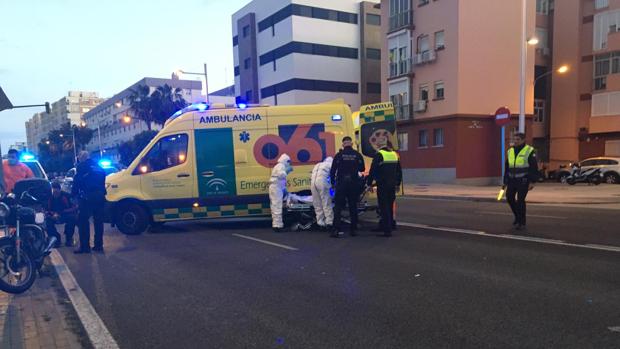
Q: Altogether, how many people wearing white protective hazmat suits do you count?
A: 2